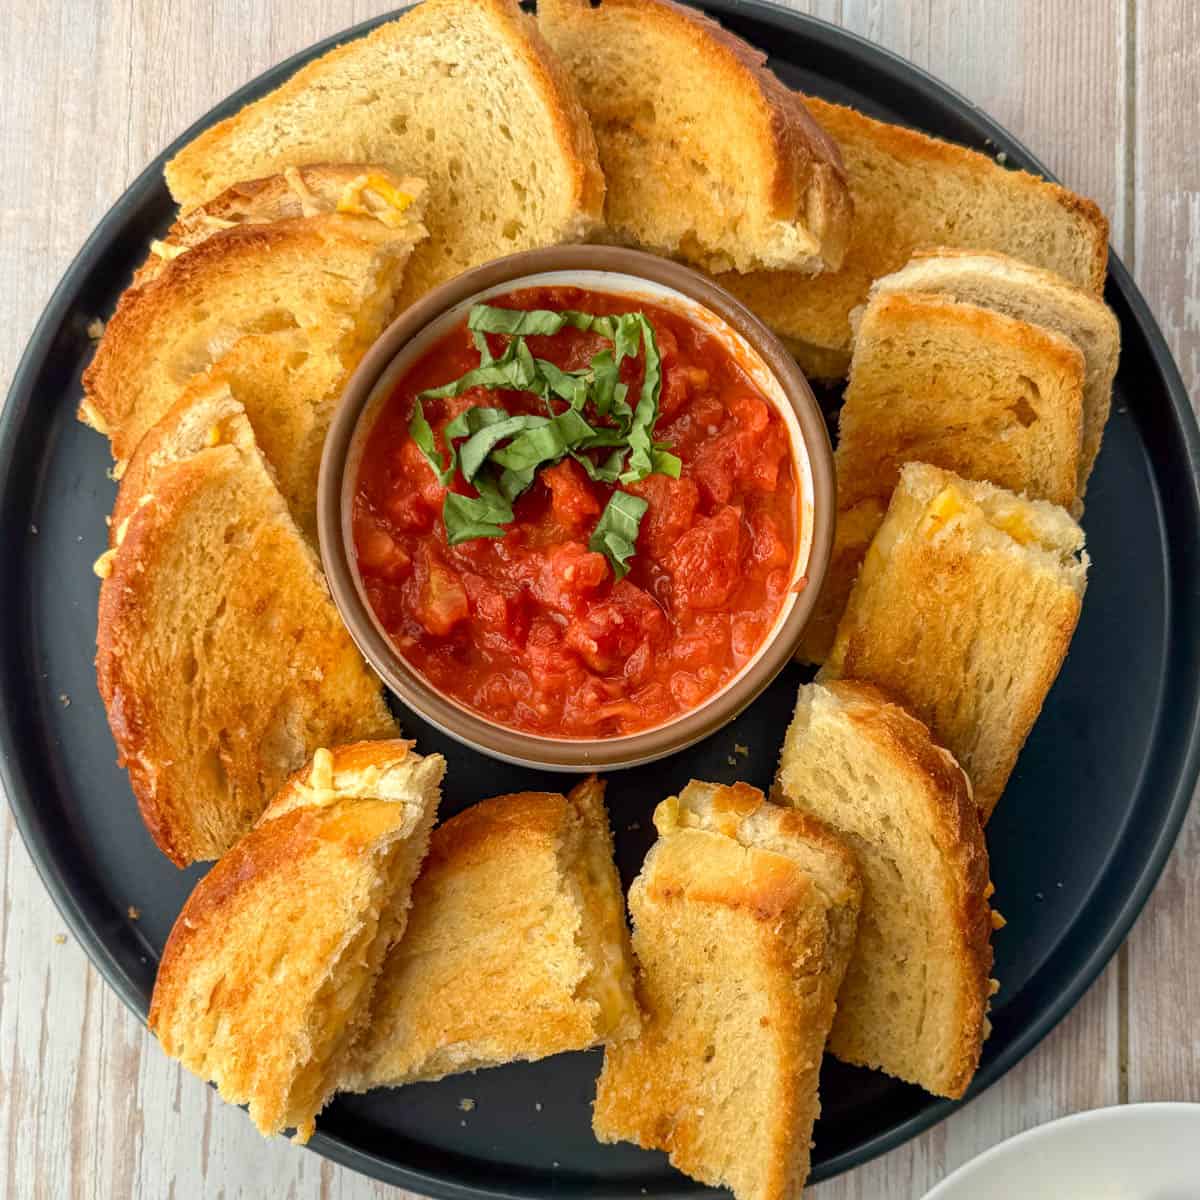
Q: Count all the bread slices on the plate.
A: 11